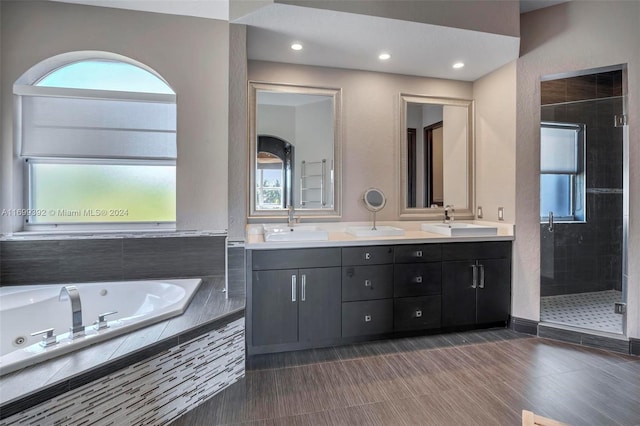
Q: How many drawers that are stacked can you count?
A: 6